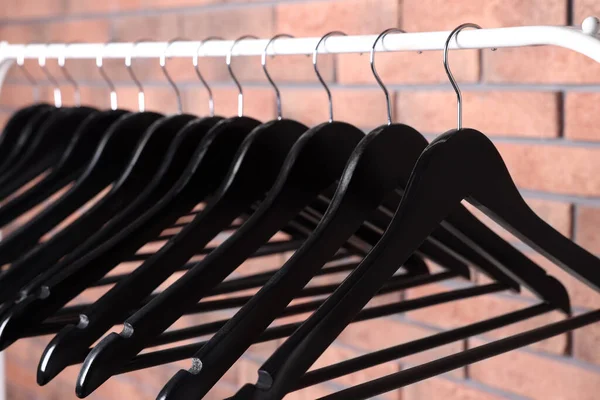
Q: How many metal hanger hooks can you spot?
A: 12